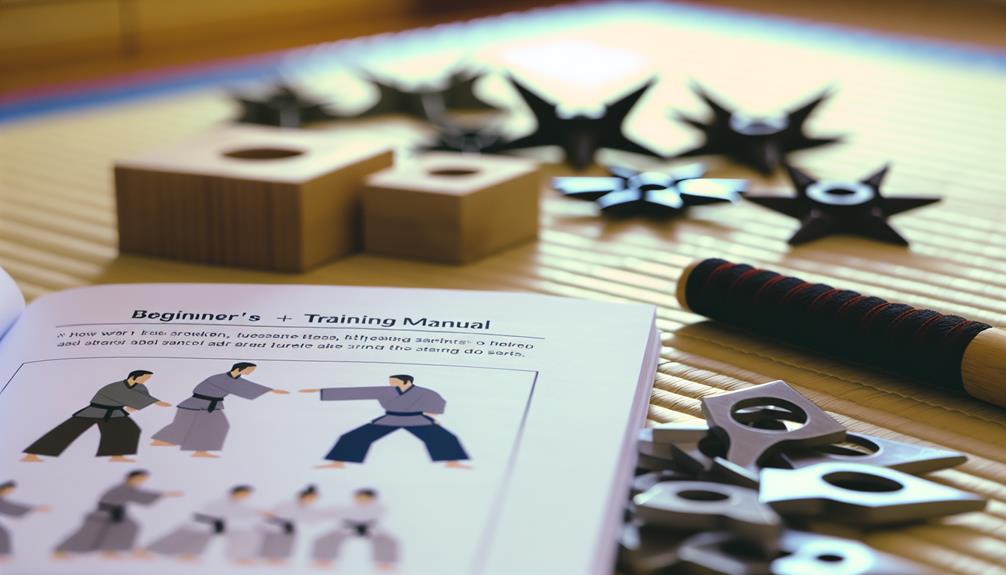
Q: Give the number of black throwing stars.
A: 7